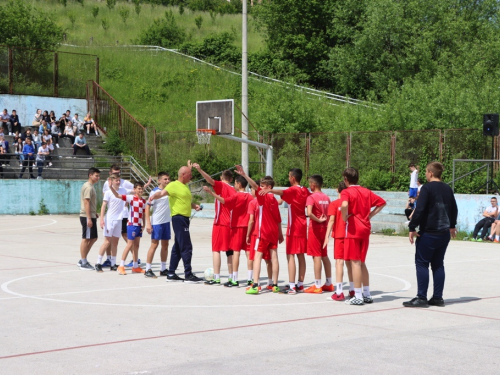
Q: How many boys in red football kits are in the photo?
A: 8